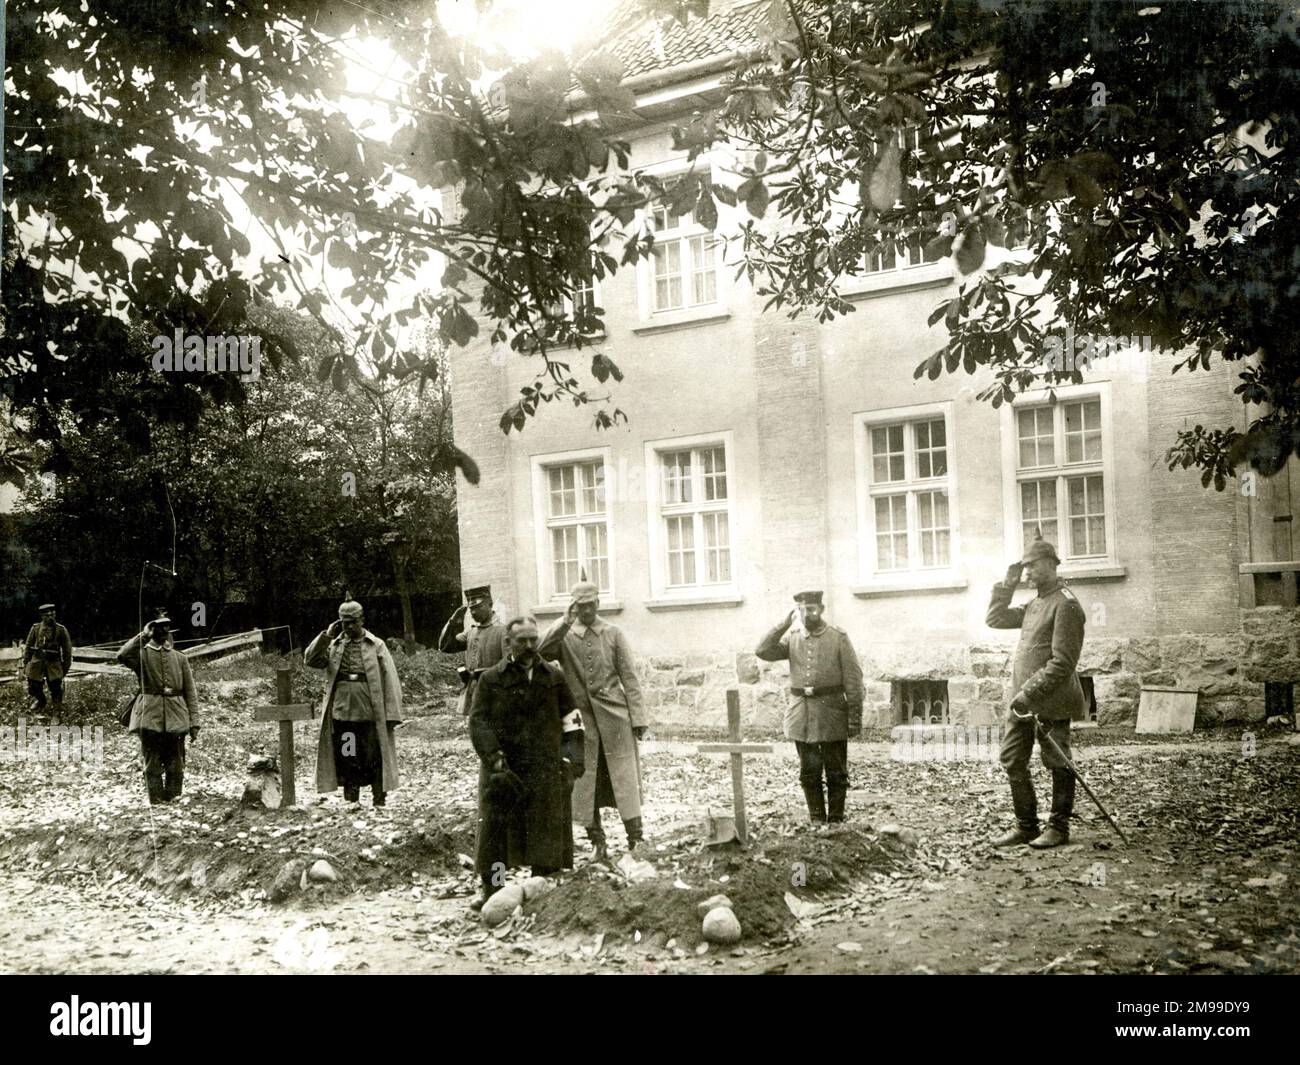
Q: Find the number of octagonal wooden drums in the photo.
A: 0